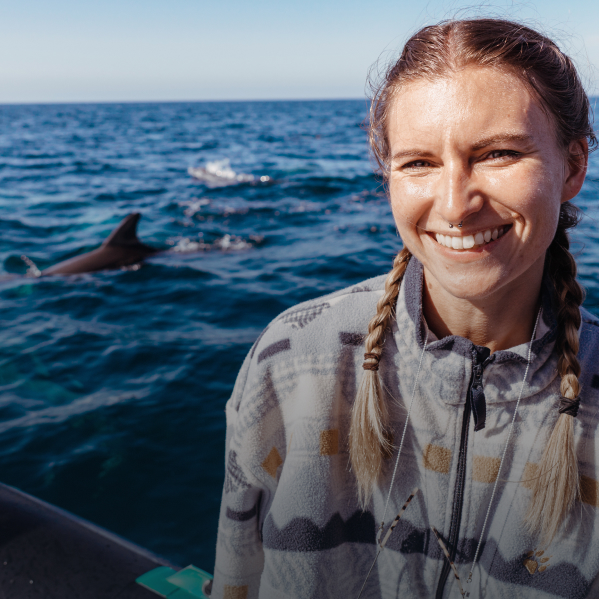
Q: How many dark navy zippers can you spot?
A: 1